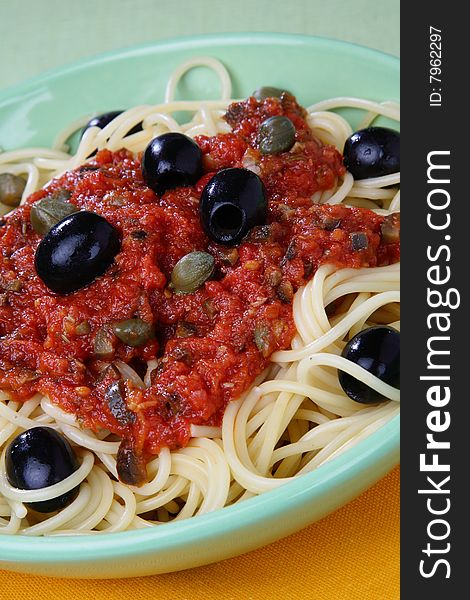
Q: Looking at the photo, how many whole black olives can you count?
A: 7